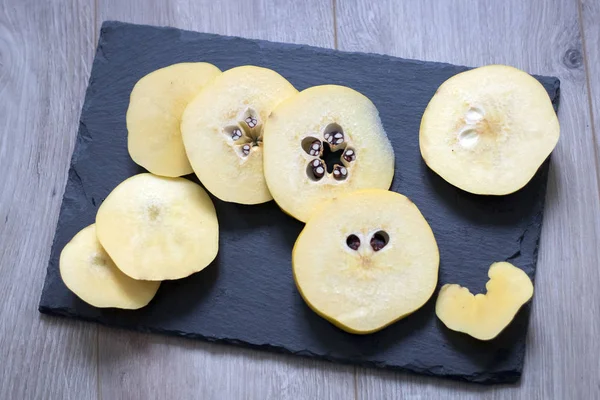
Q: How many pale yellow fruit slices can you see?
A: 8